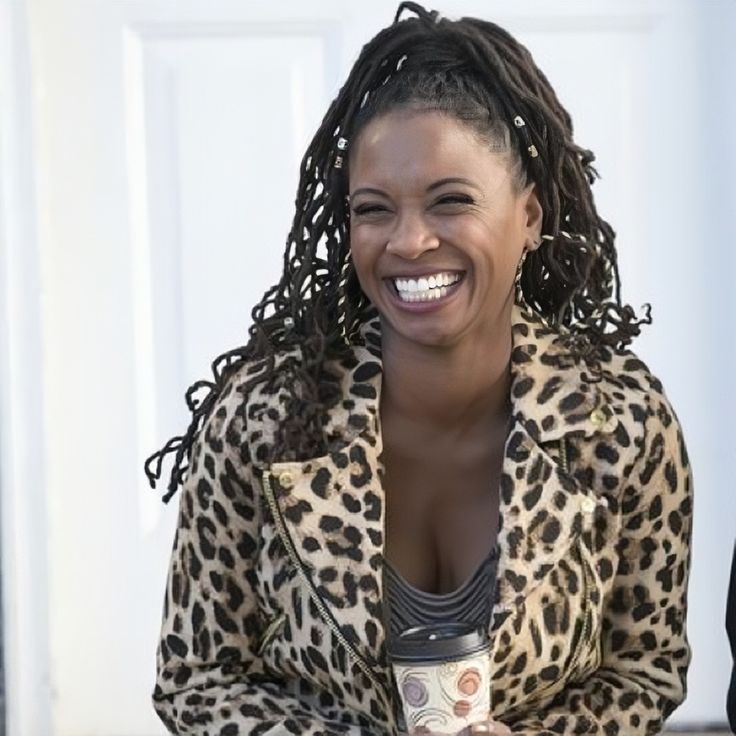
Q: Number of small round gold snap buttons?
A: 3